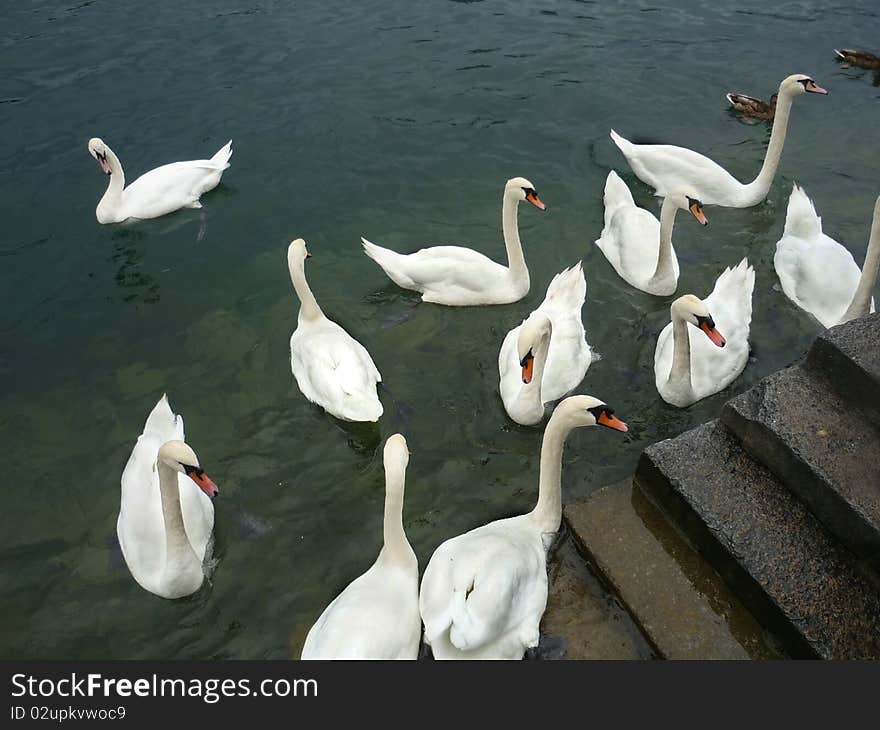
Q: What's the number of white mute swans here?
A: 11